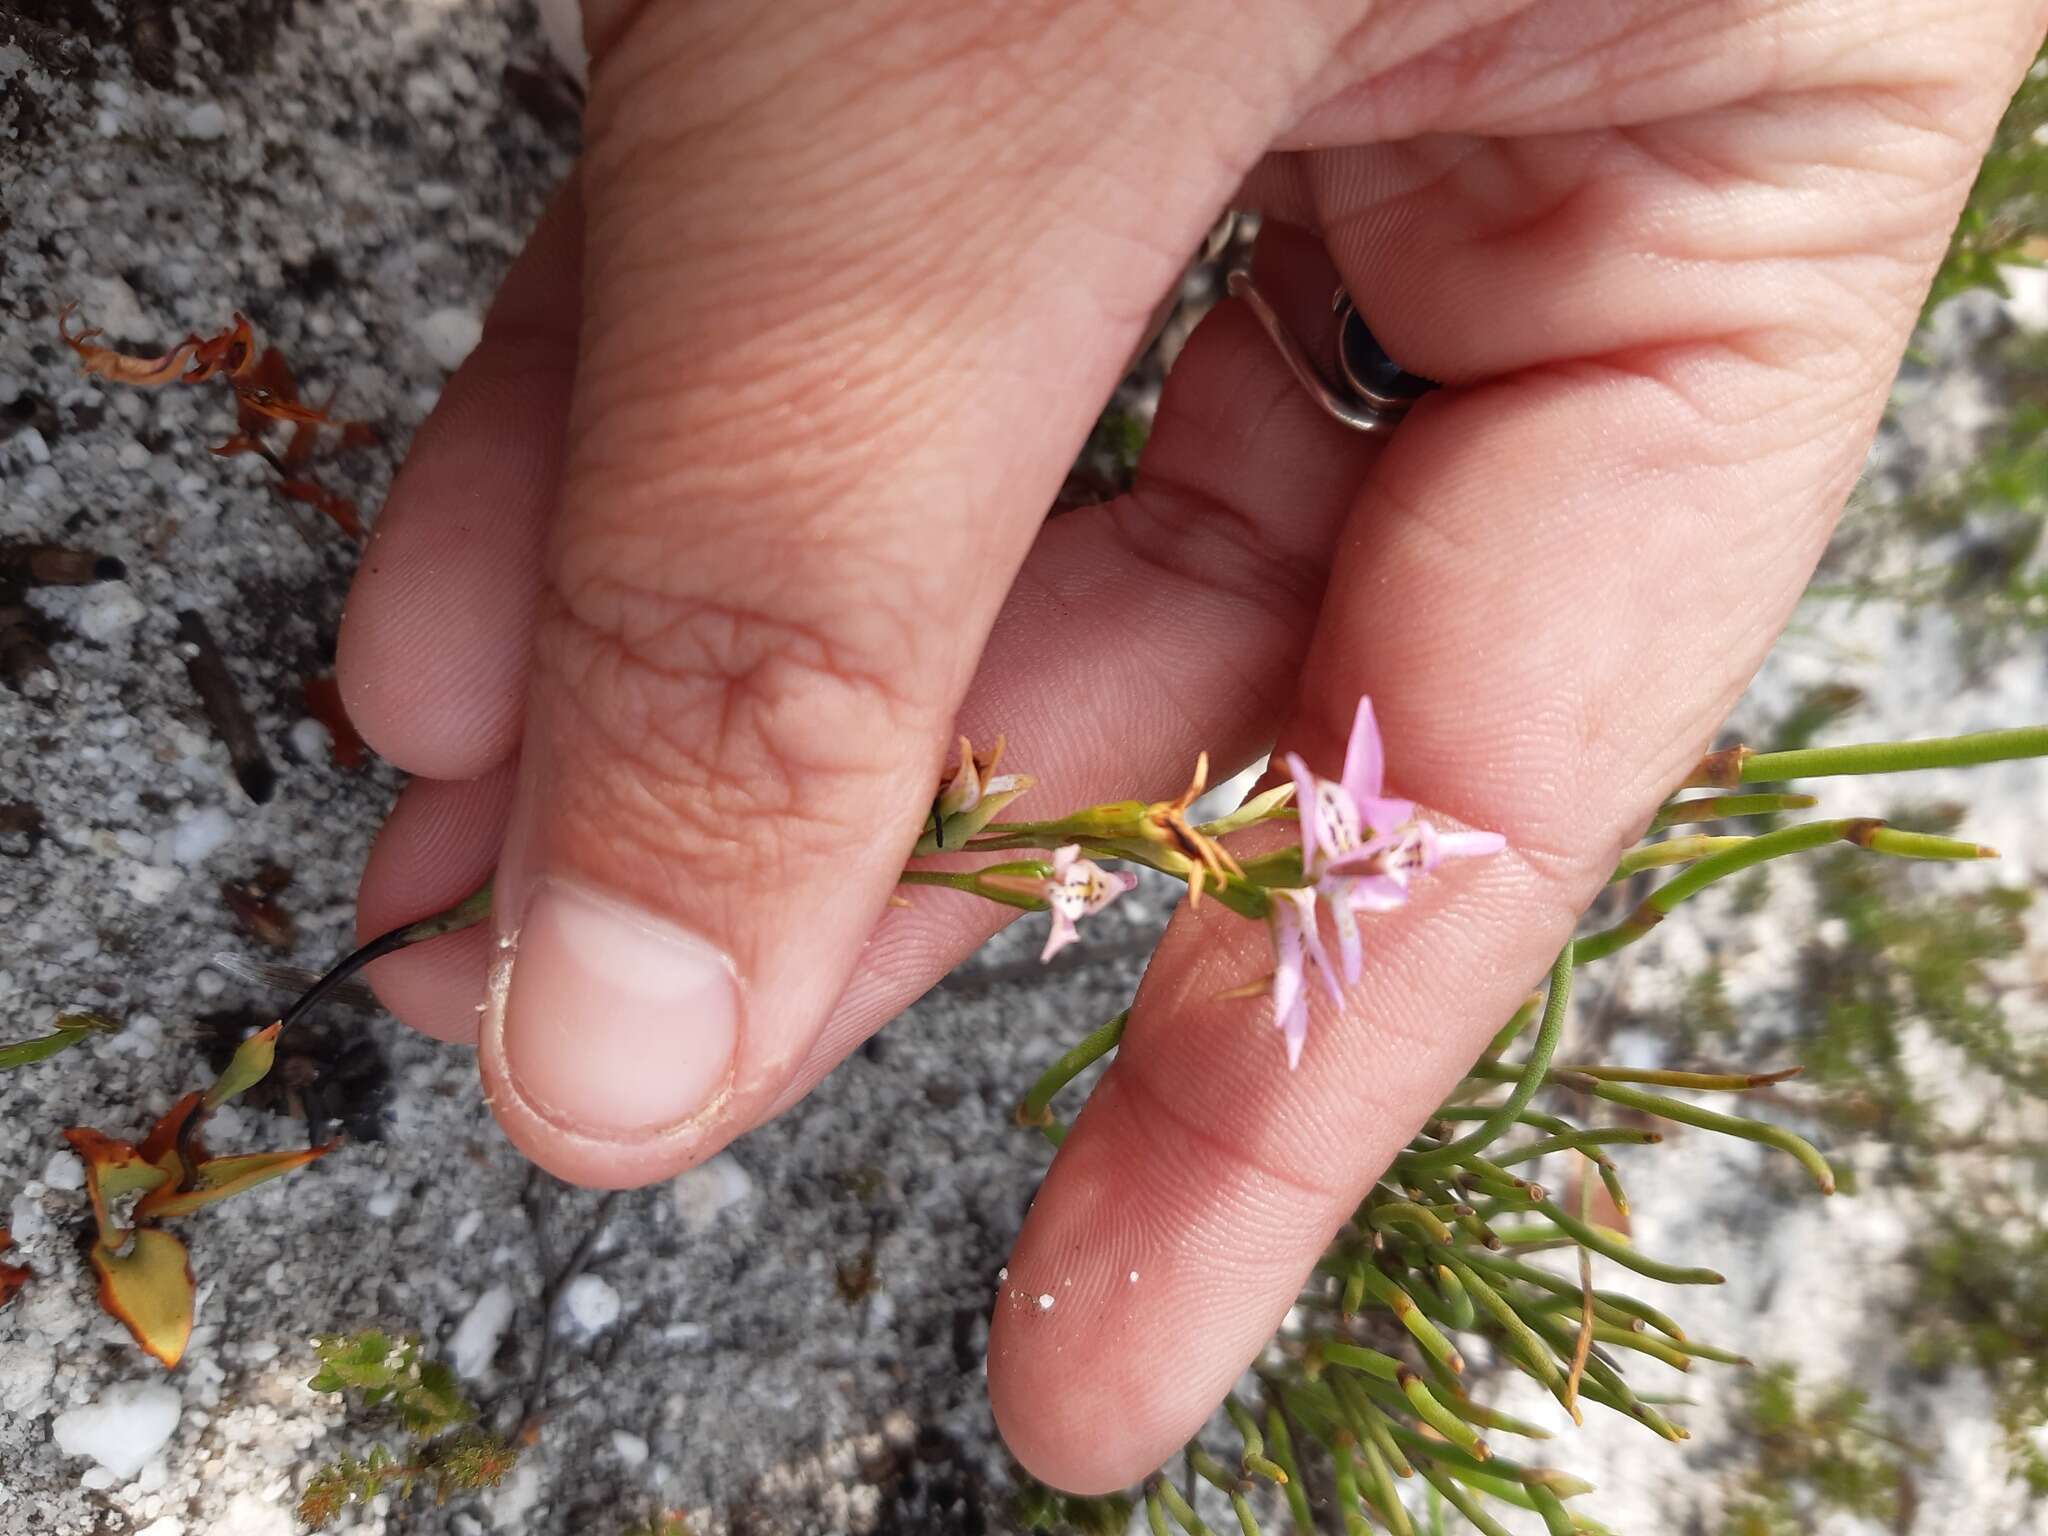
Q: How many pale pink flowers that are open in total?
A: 4